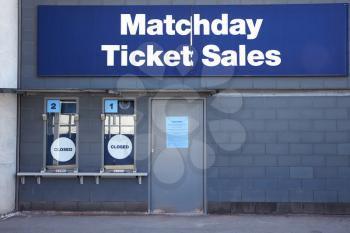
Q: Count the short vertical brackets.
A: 5